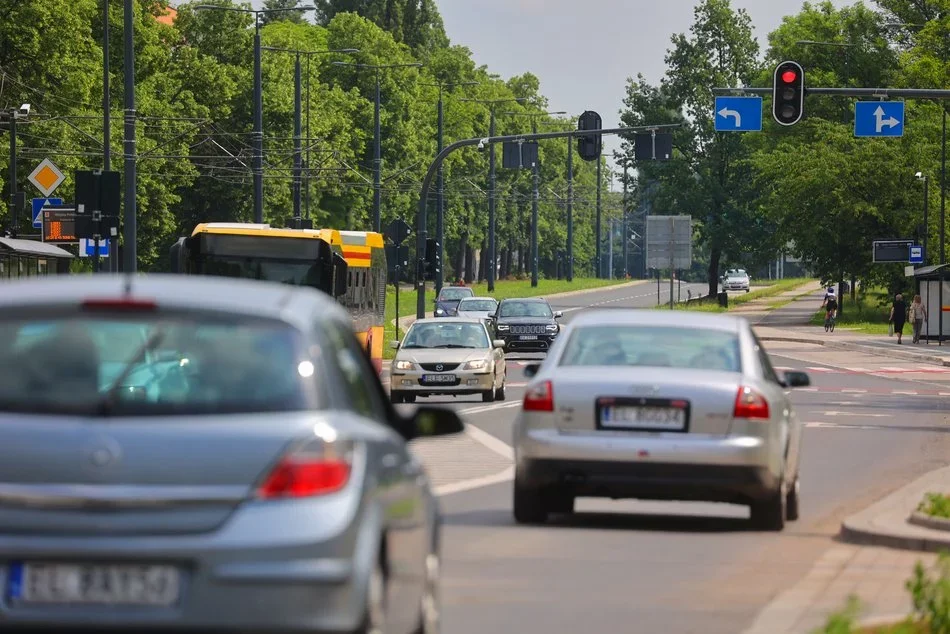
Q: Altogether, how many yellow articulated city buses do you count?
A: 1